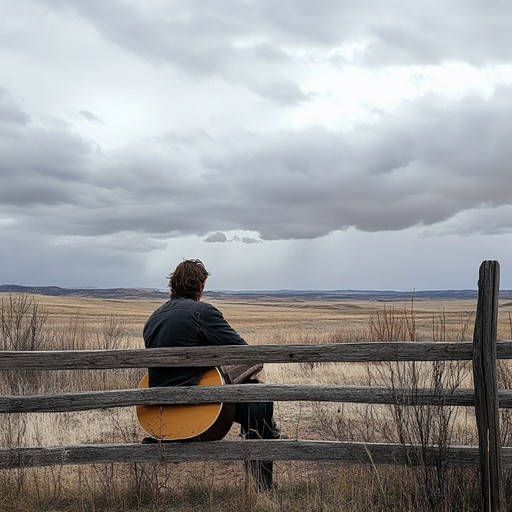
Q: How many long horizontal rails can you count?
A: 3